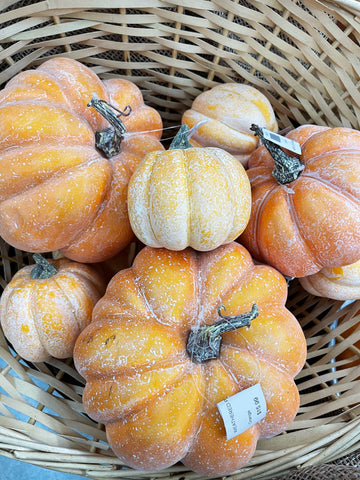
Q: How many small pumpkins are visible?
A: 4